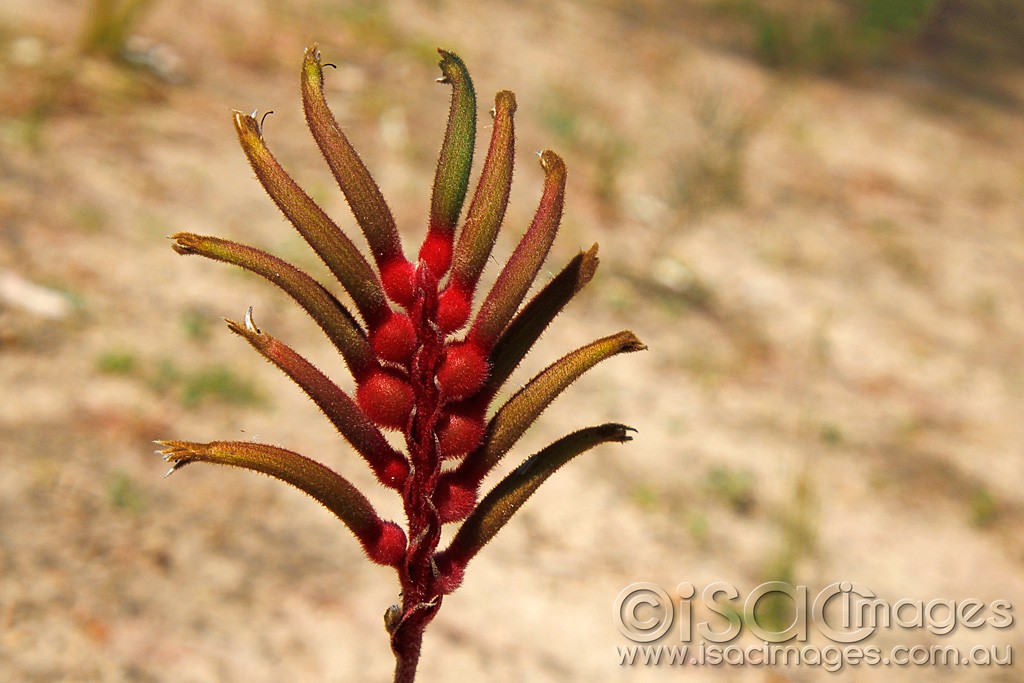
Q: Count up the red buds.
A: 11